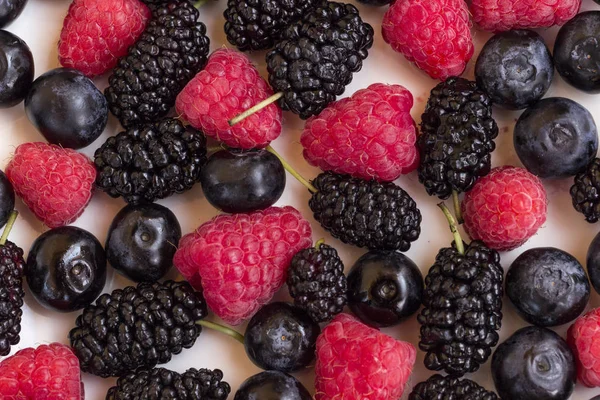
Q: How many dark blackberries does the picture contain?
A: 13